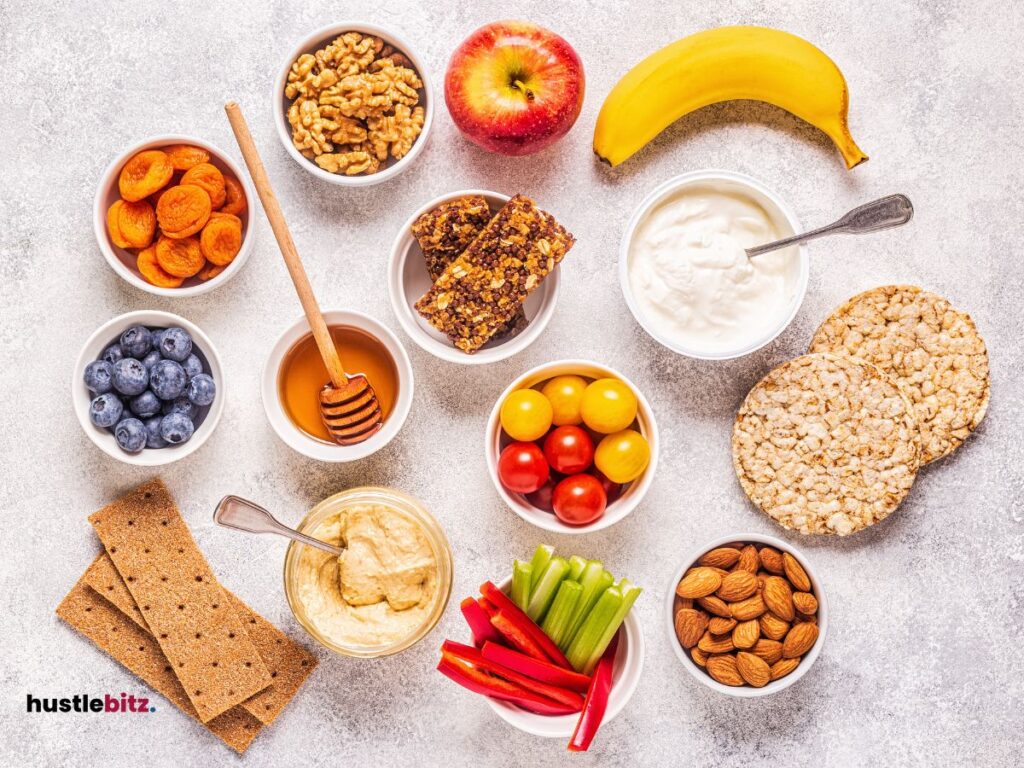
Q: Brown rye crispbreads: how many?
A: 3